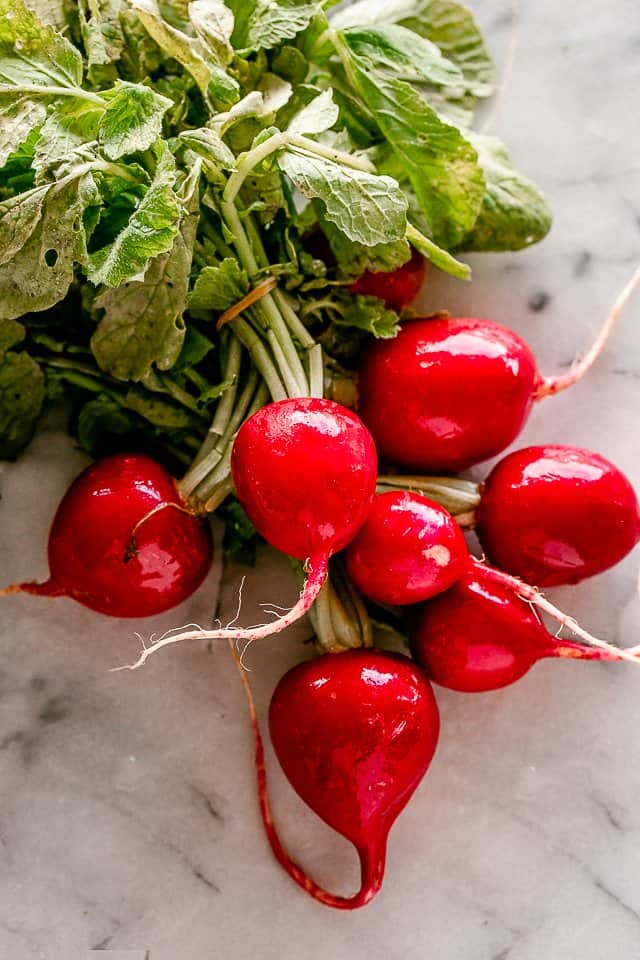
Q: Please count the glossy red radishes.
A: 8